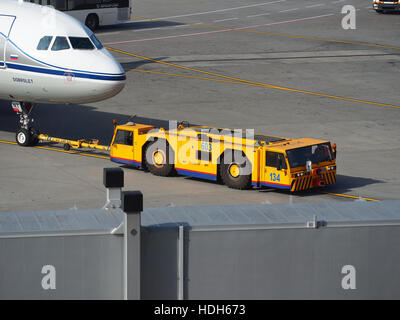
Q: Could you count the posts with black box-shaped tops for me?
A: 2